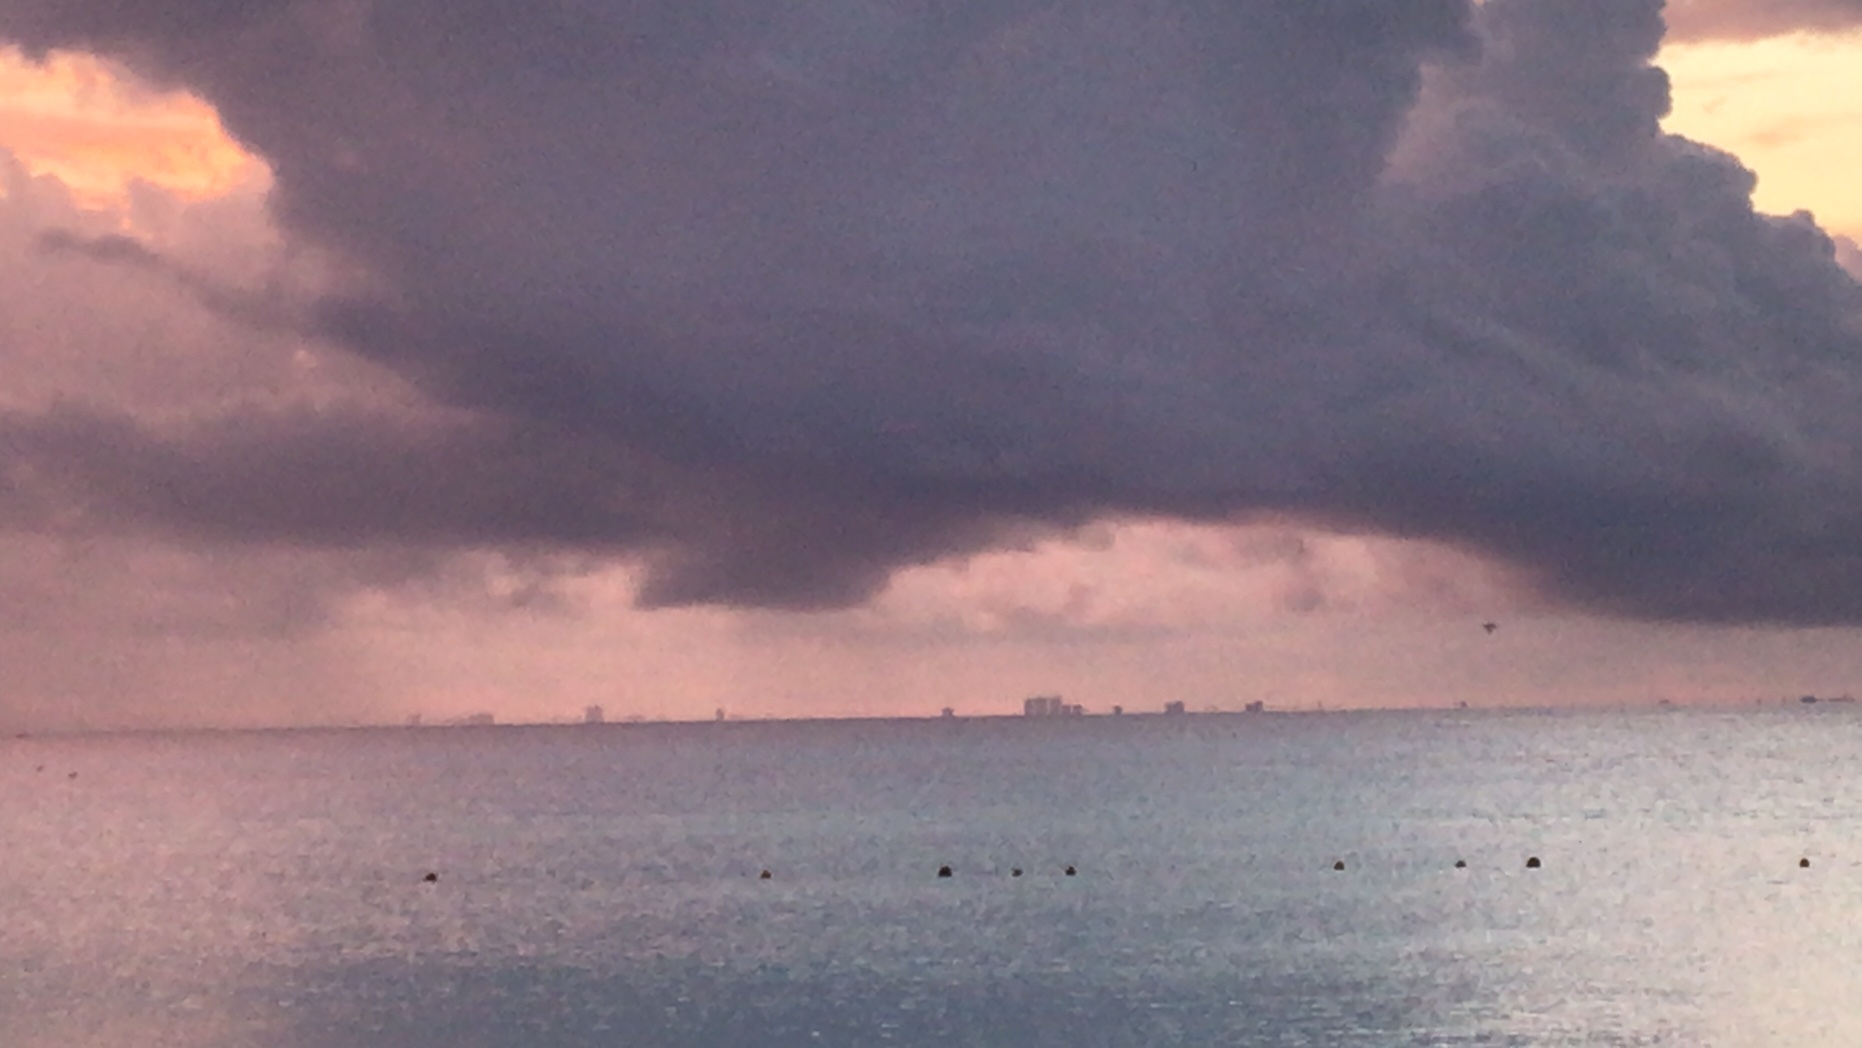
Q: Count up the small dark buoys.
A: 9